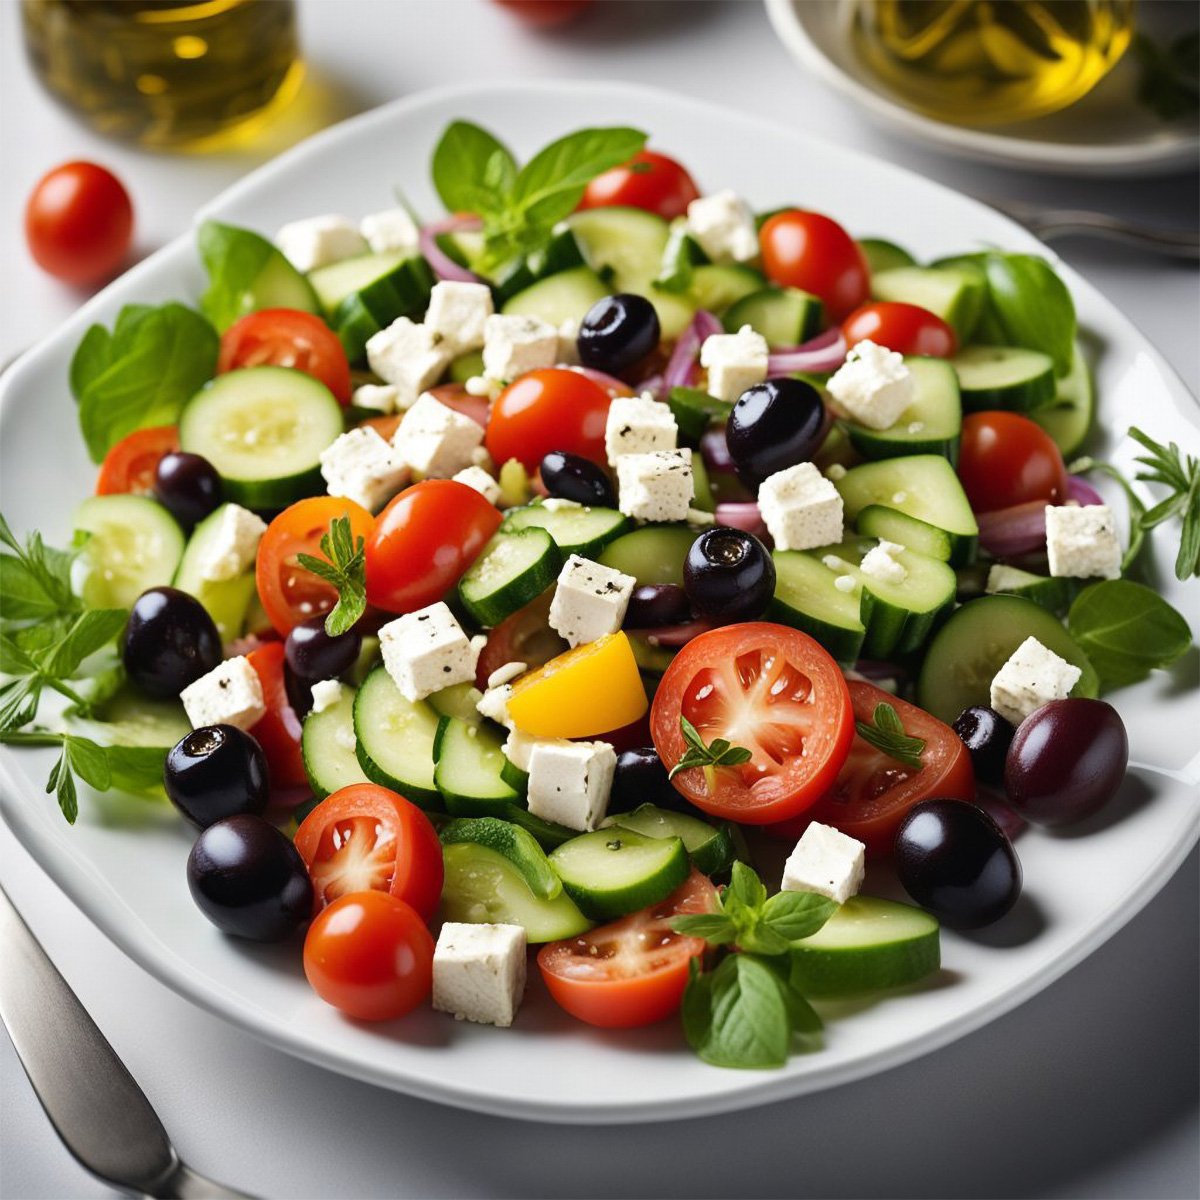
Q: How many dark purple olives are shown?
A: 14